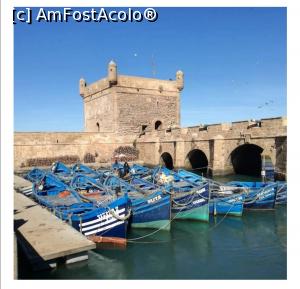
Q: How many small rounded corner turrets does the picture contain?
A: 3